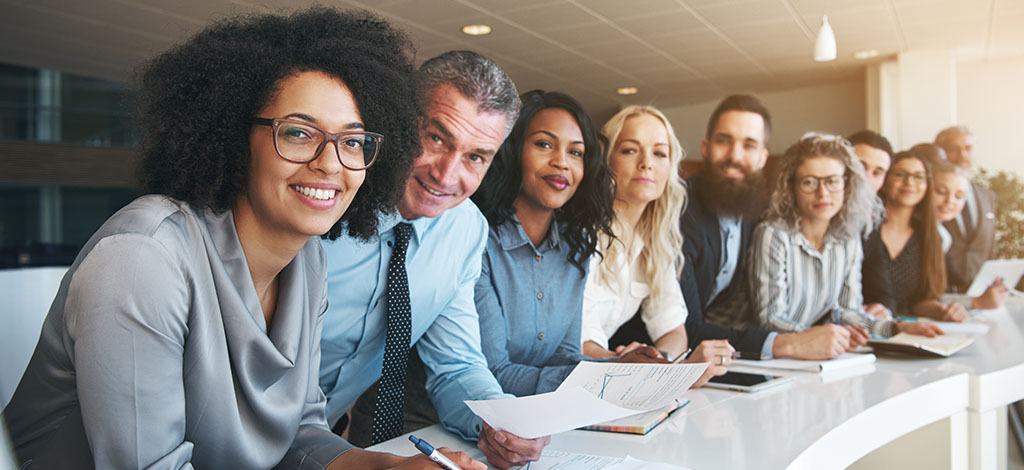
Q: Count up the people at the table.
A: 11